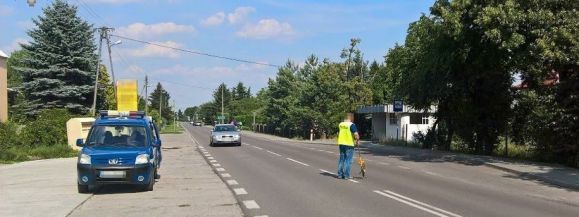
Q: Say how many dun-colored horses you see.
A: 0